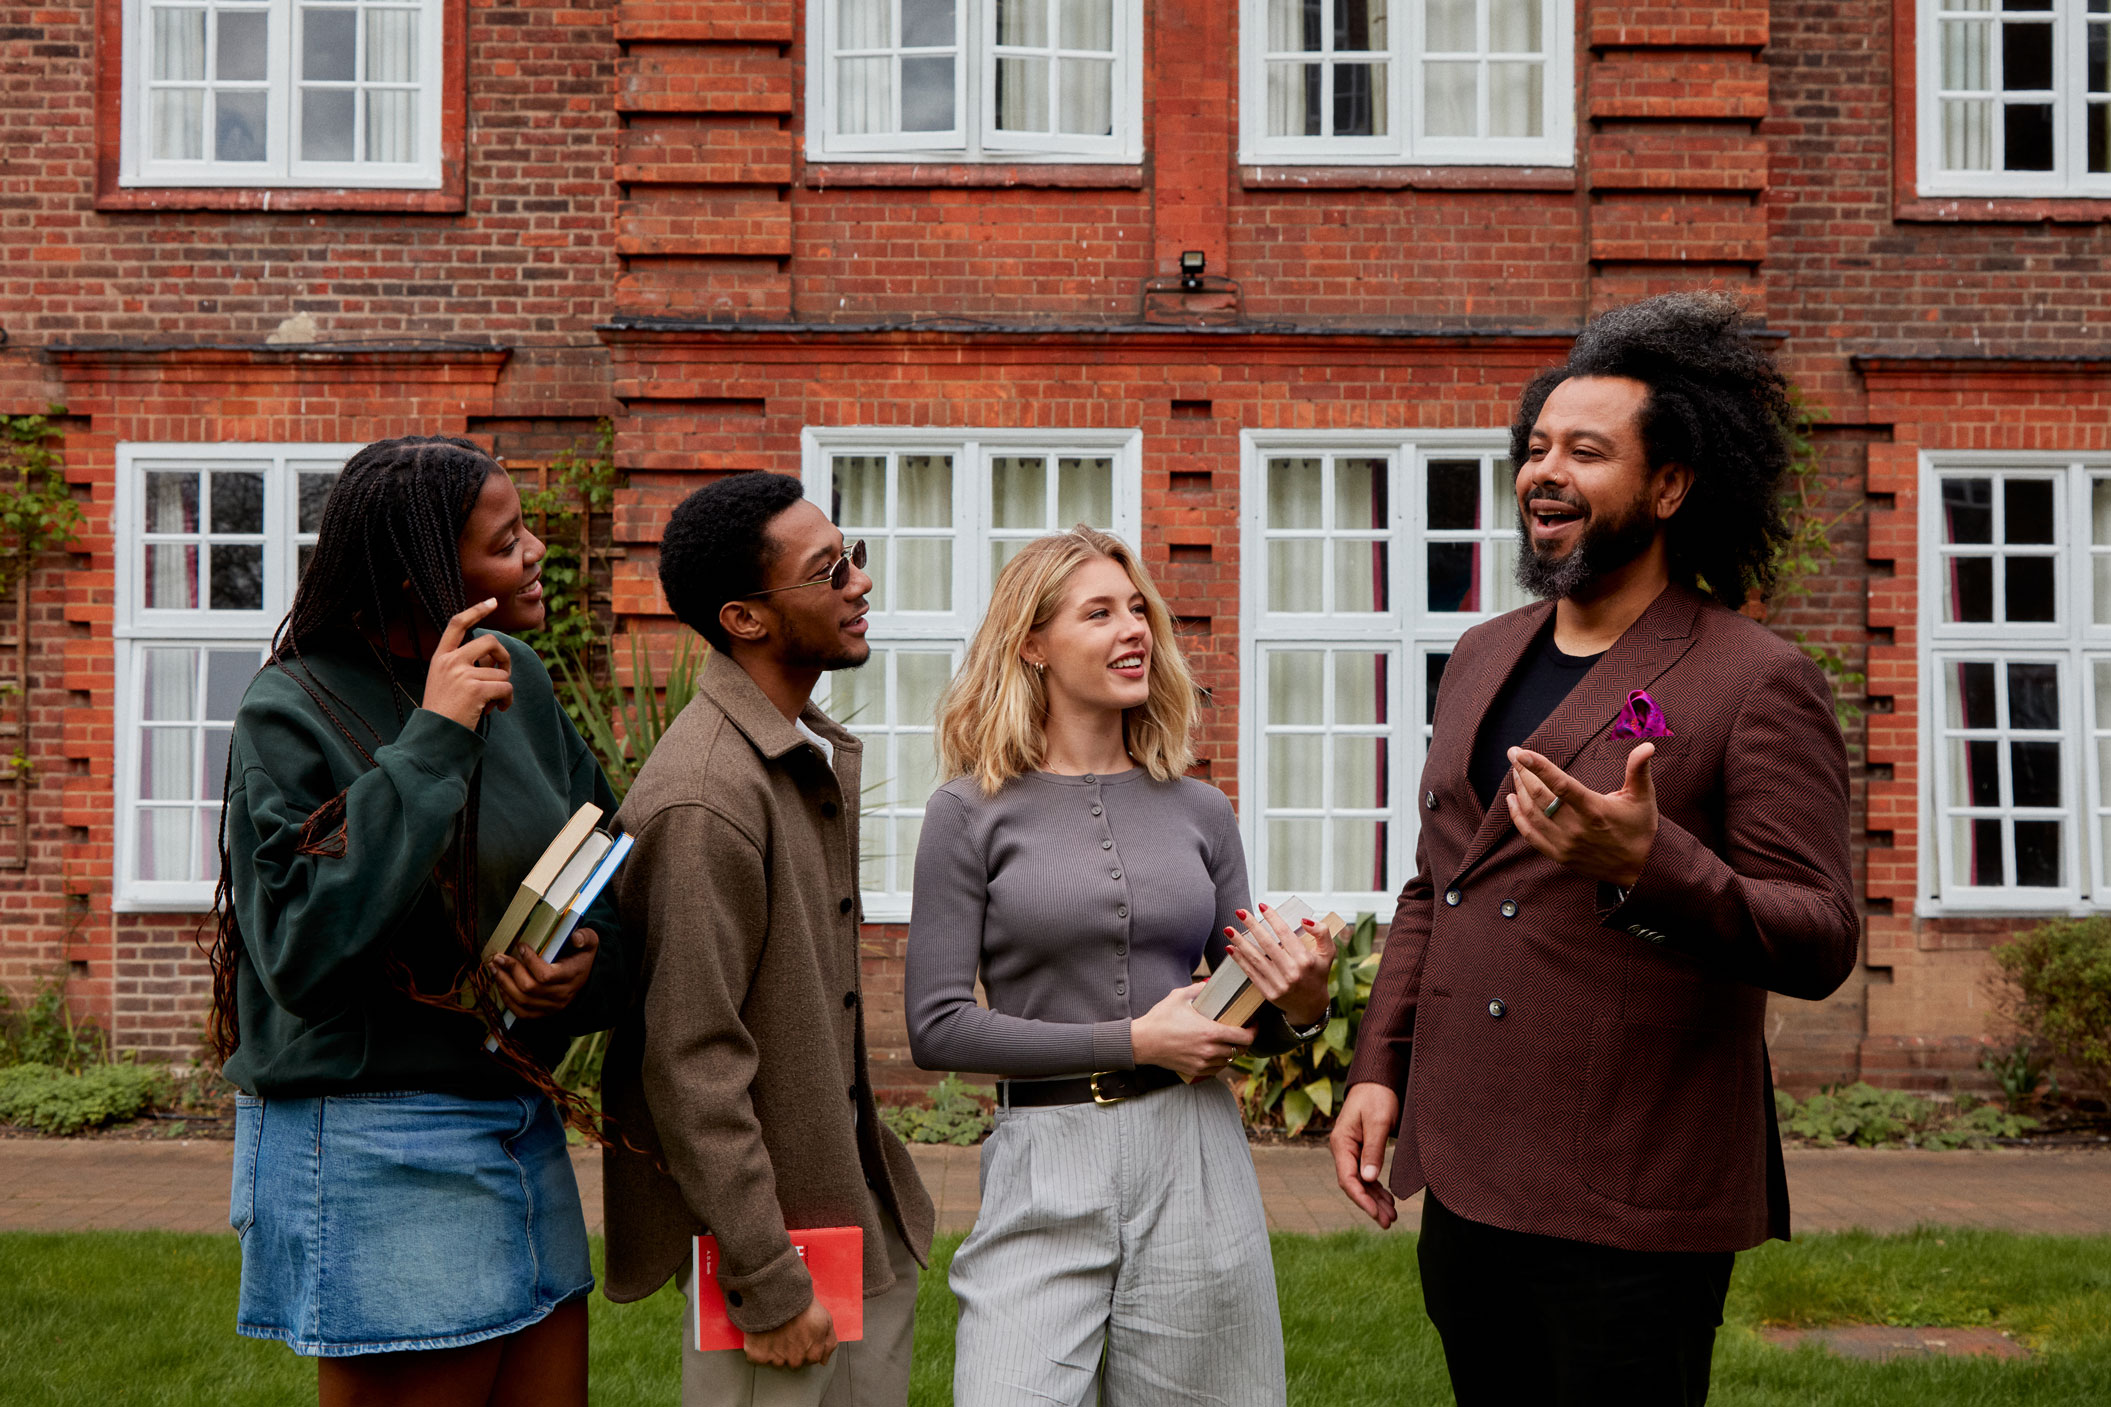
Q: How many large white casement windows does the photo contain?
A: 8